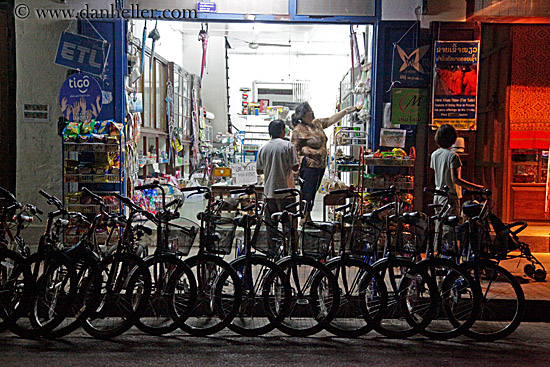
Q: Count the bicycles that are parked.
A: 12